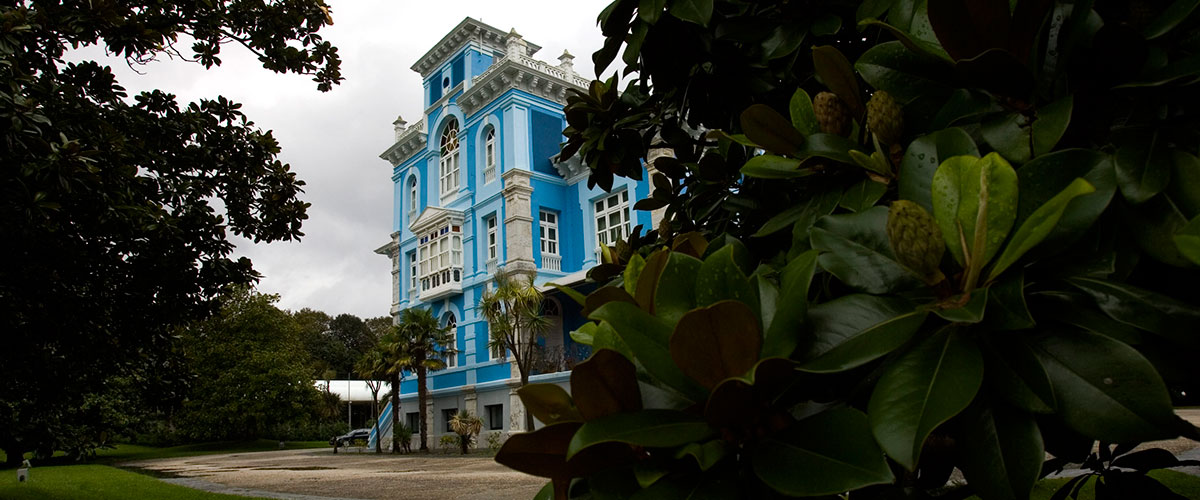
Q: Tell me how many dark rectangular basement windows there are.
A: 3